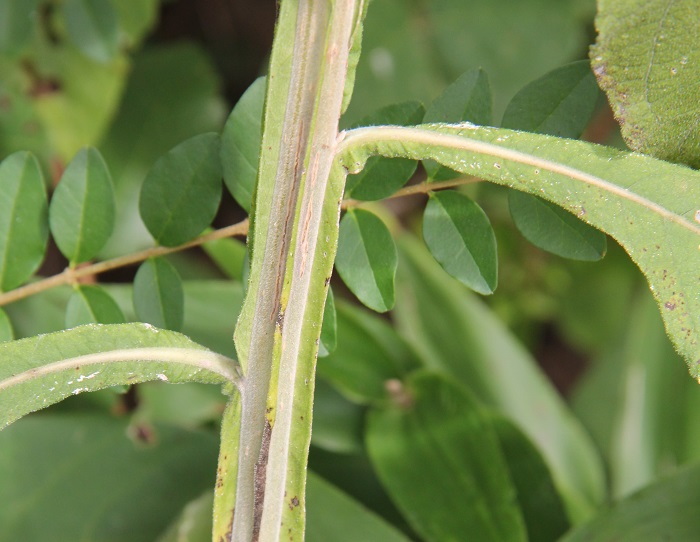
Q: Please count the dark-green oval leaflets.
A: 14